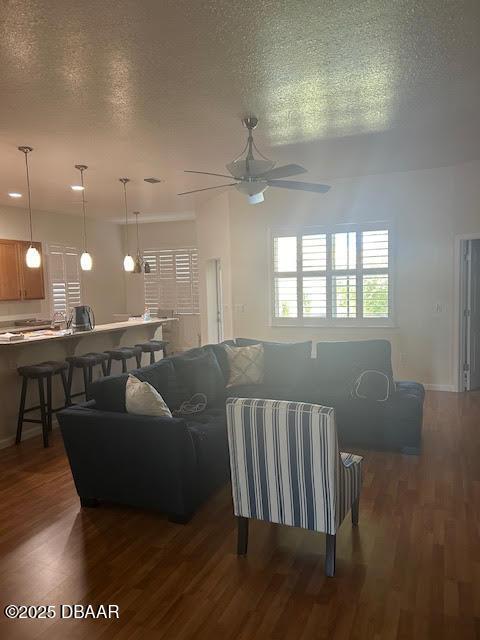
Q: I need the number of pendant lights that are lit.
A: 3